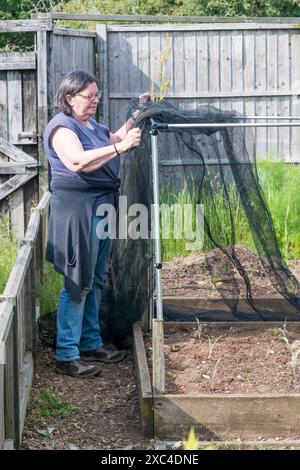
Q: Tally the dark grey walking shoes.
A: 2